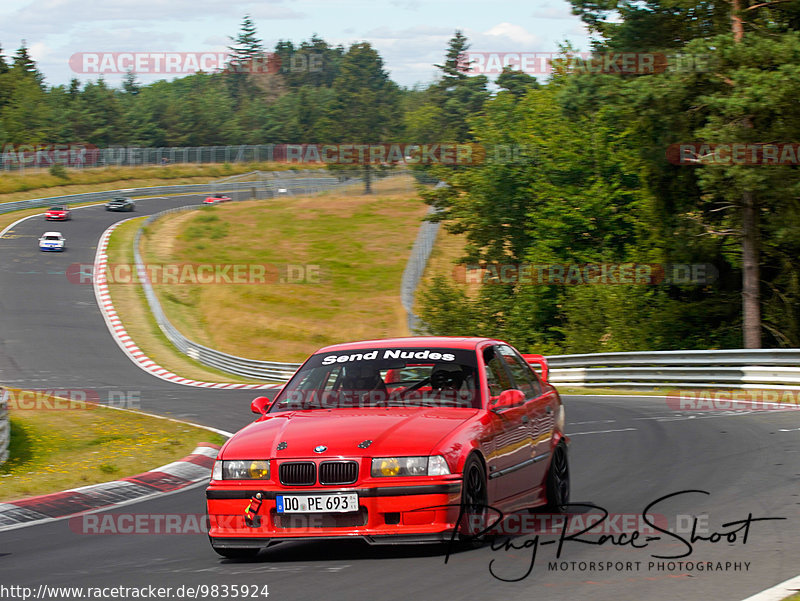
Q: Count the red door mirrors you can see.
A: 2